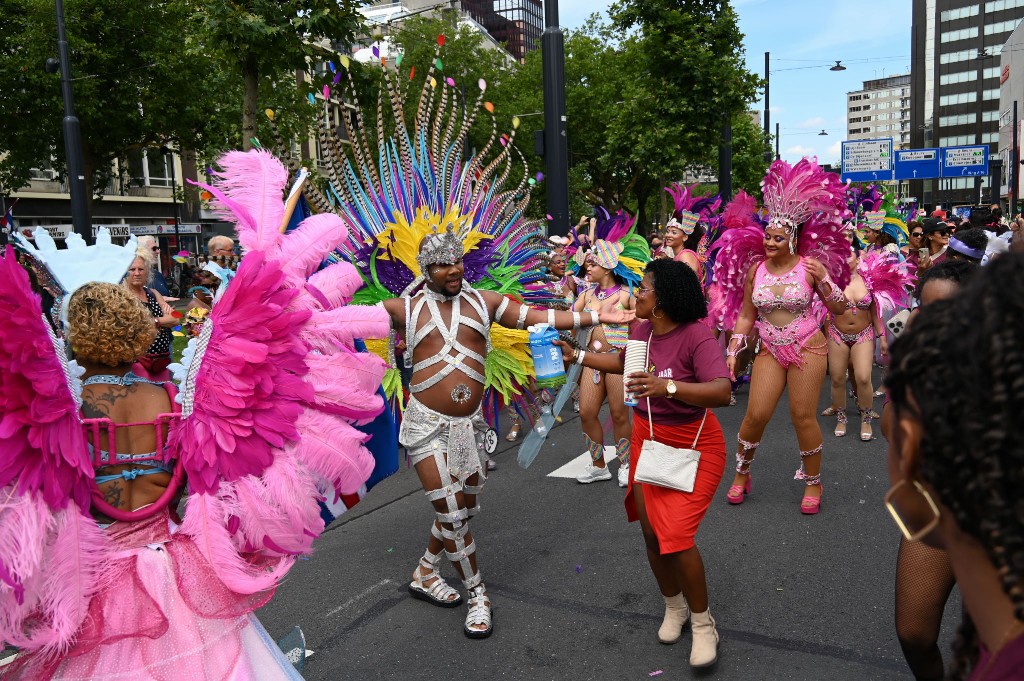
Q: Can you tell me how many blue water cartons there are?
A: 1